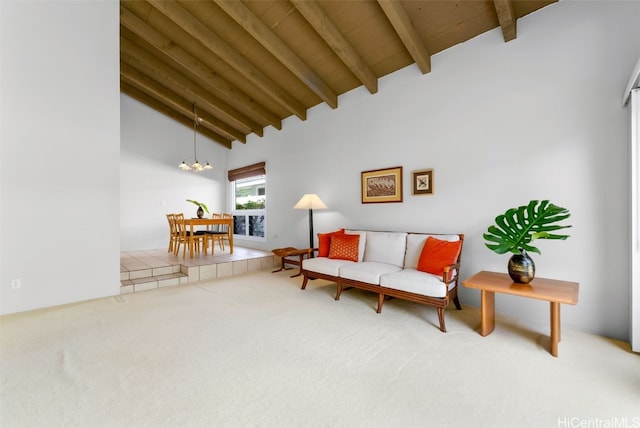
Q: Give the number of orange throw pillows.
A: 3